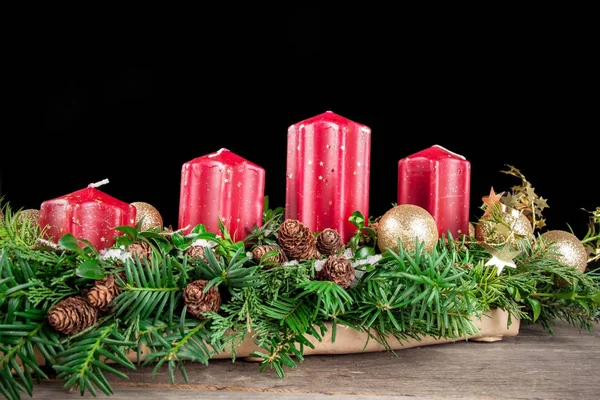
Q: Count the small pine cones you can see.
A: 9